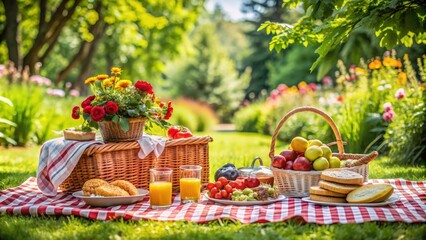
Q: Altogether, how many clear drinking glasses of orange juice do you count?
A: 2